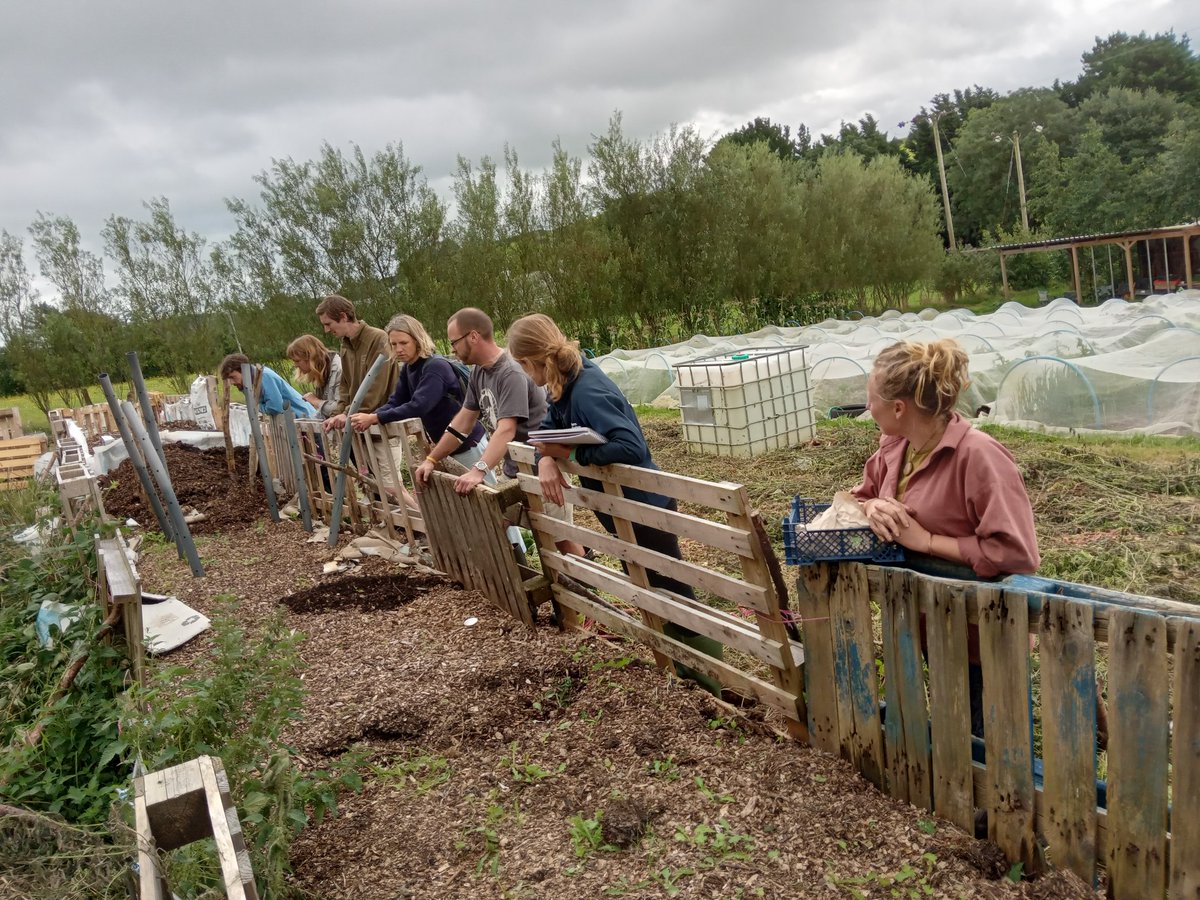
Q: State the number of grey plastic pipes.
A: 6